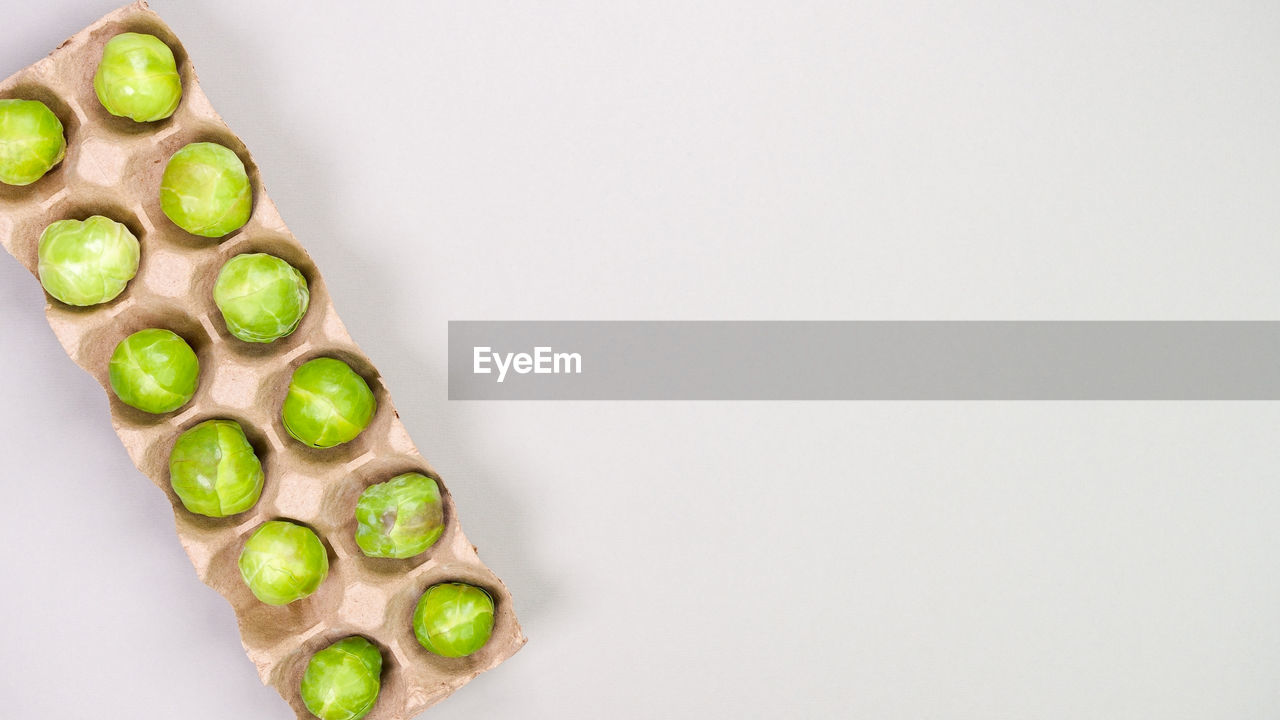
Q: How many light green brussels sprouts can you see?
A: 12